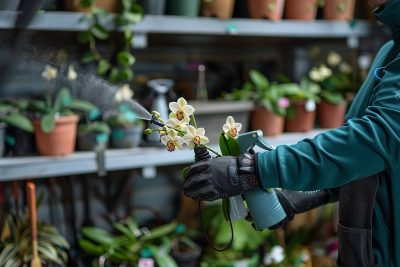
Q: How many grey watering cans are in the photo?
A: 1